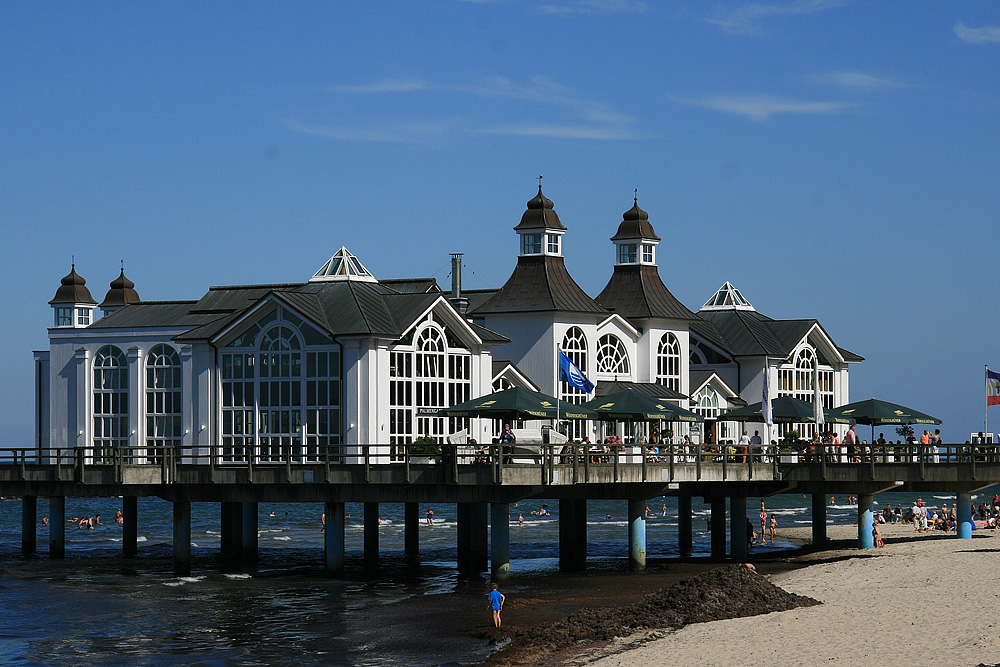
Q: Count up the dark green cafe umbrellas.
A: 4